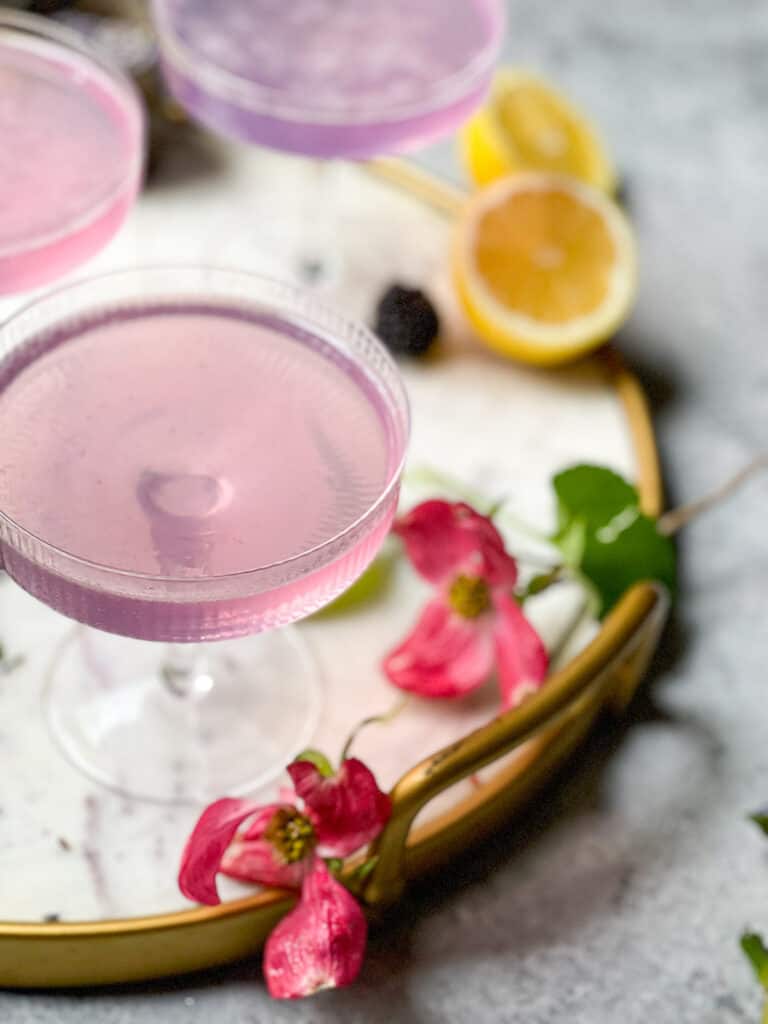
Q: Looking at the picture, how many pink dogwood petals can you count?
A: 8